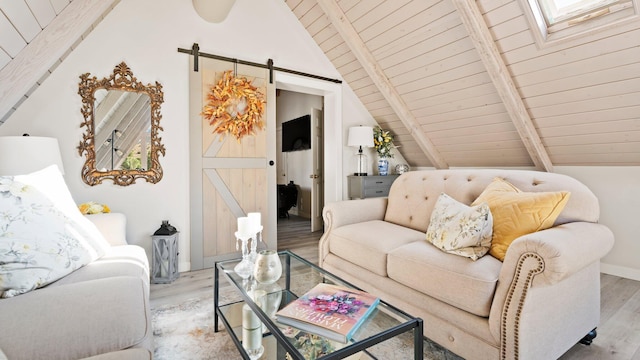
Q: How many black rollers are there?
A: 2